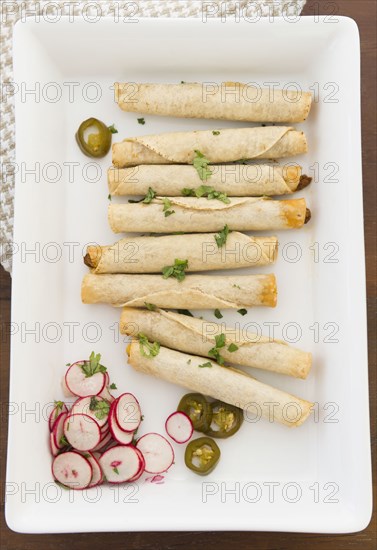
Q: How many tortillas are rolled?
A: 8